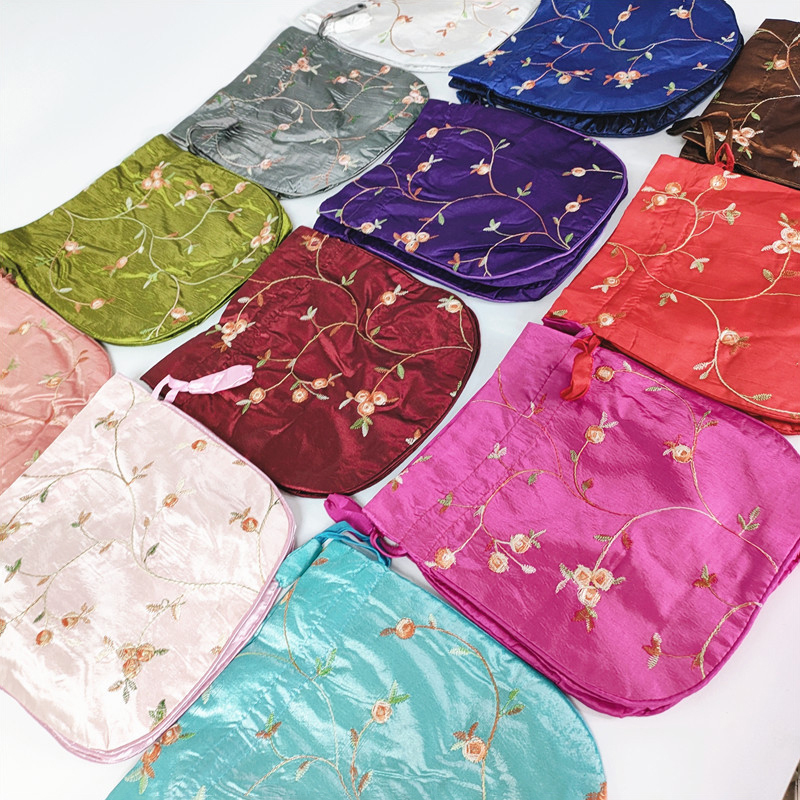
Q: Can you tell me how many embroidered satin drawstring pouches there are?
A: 12